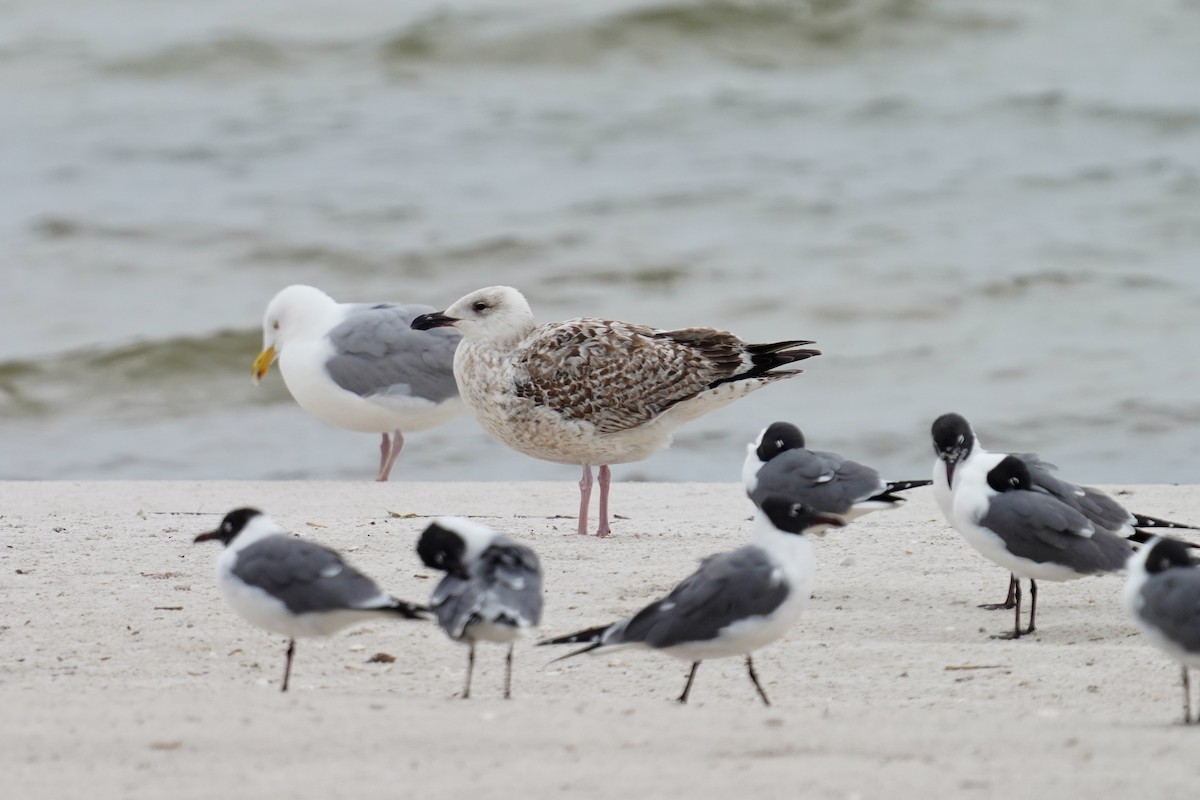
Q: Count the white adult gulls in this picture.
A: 1